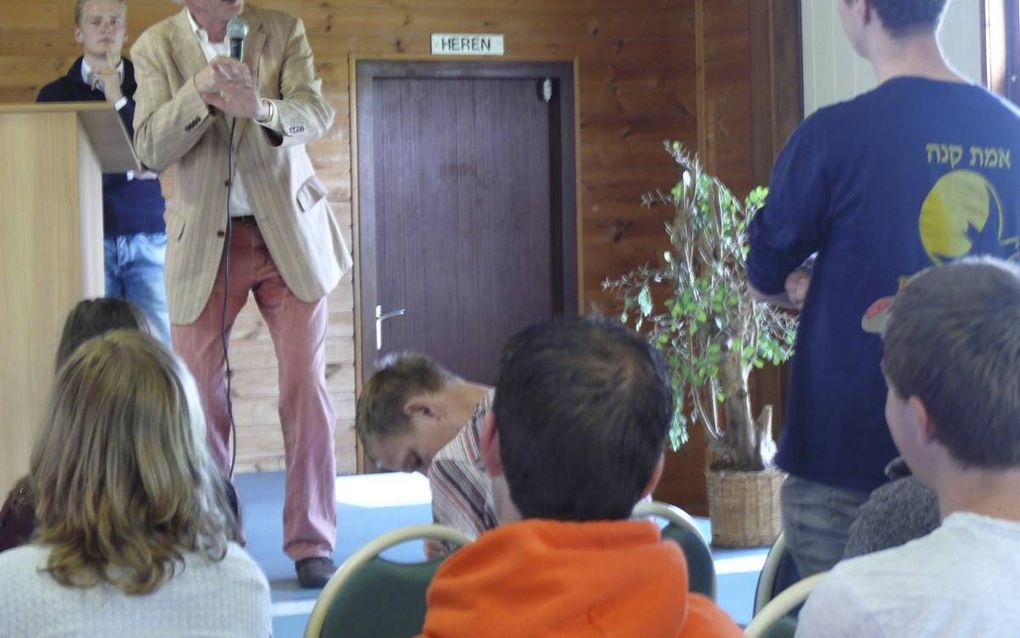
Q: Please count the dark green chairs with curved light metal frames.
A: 4